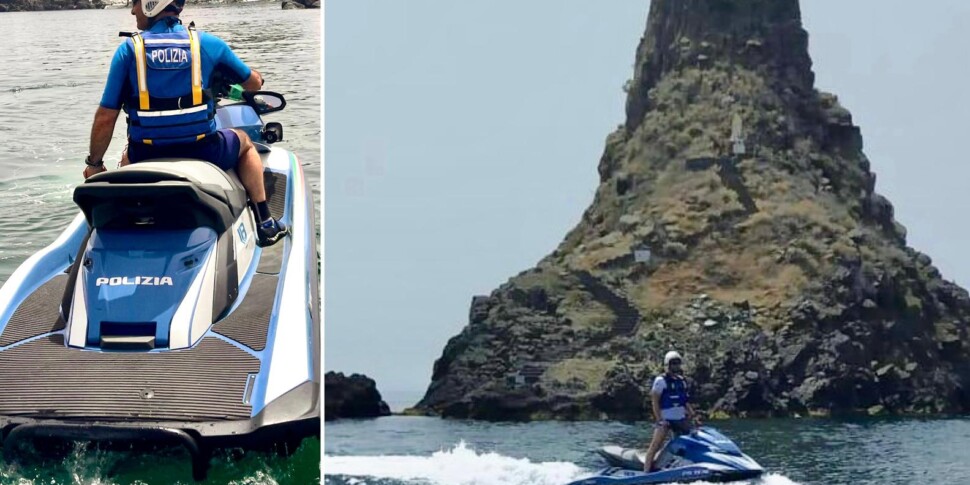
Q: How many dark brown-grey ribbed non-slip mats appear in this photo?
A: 5